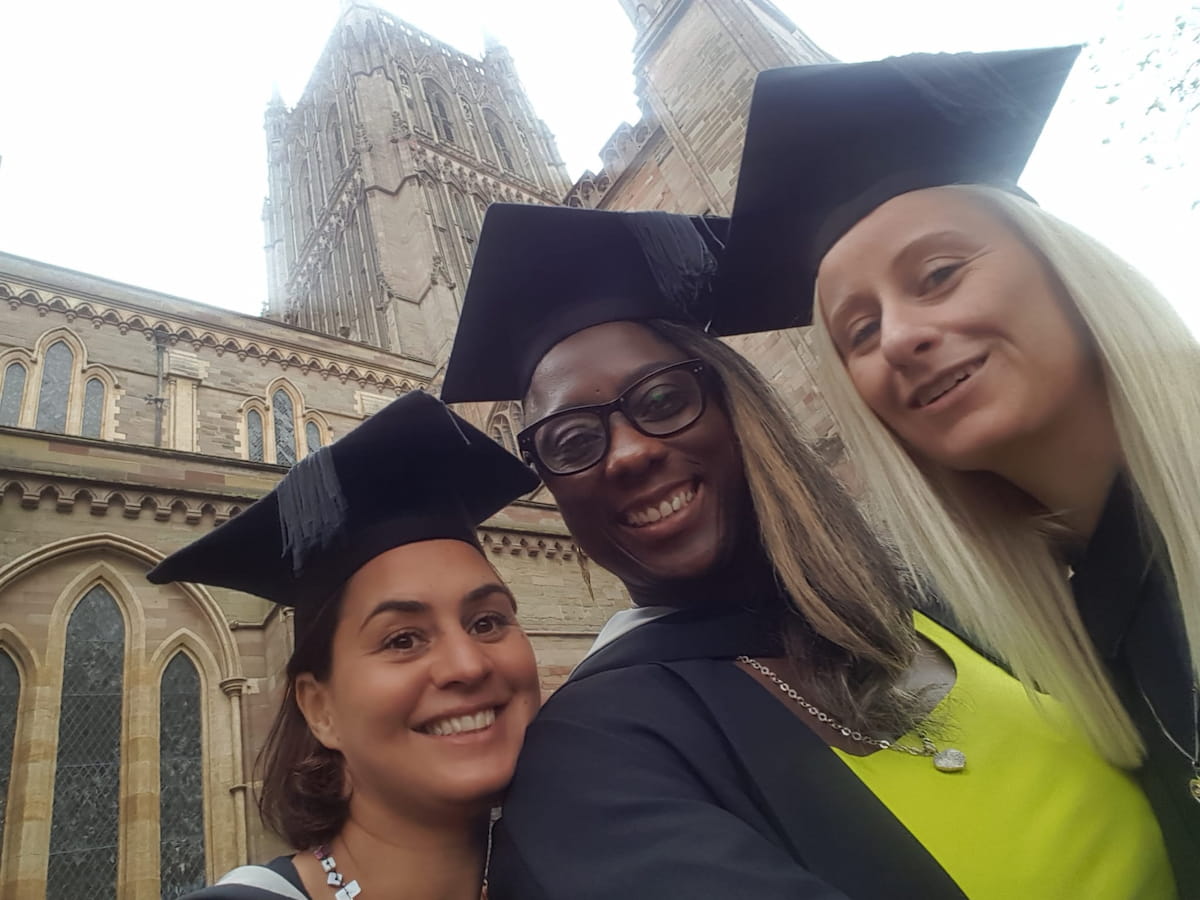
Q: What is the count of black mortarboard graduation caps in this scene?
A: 3